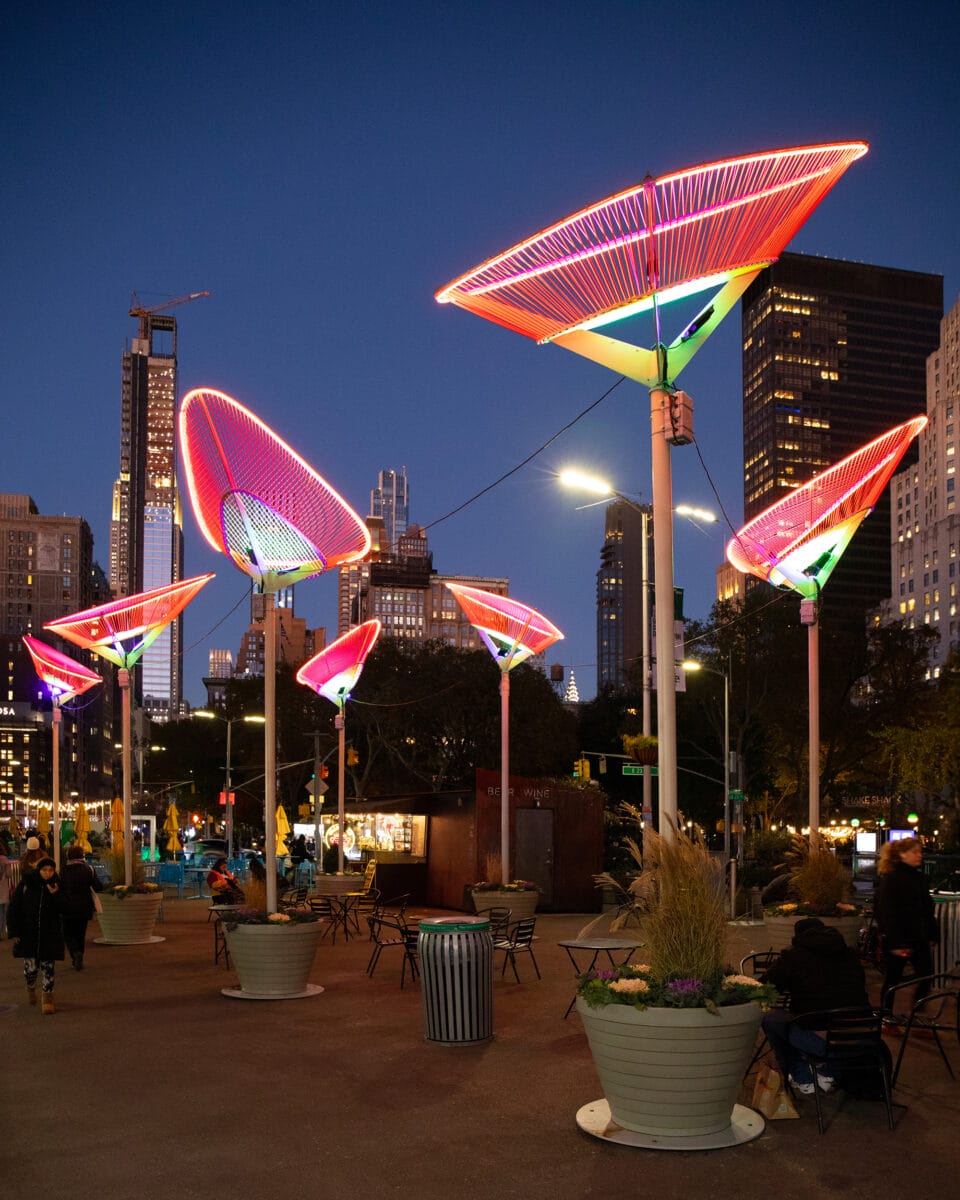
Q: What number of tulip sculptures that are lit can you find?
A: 7